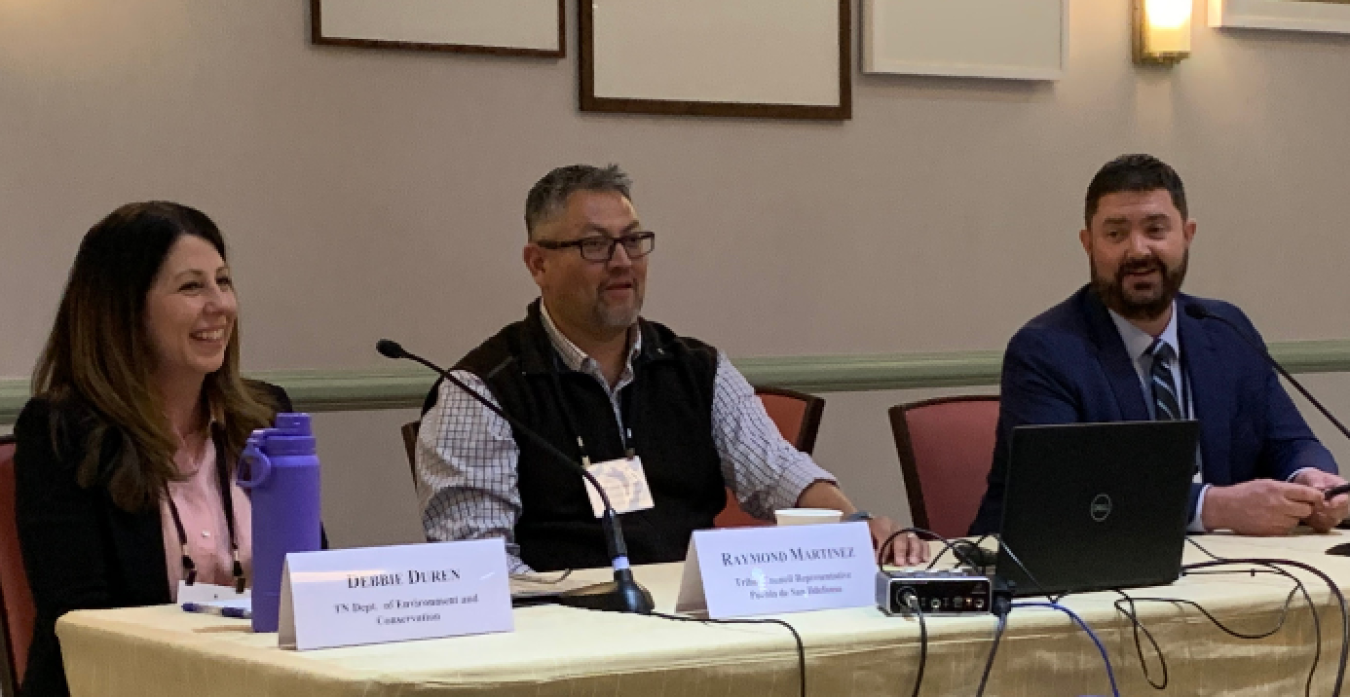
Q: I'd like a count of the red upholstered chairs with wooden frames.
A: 3